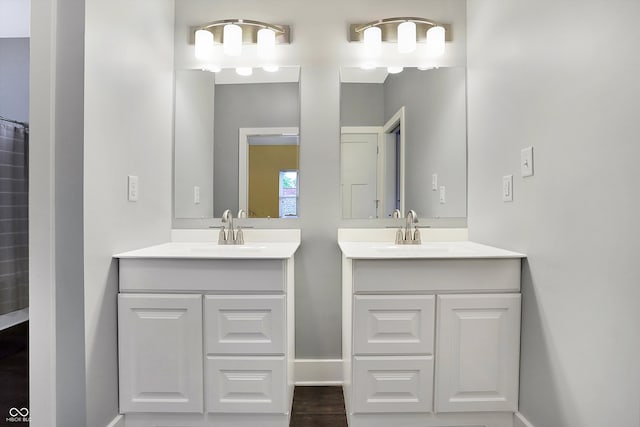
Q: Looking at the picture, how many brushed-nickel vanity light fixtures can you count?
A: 2